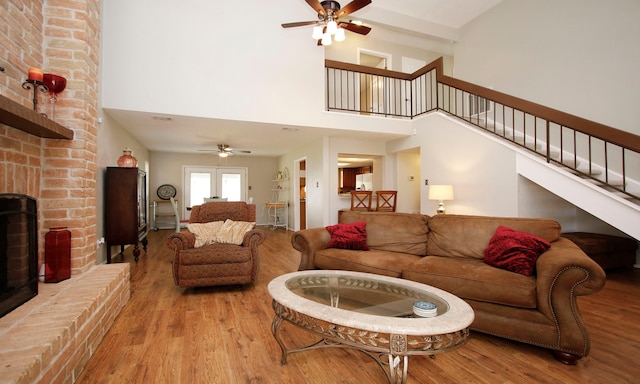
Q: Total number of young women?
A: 0